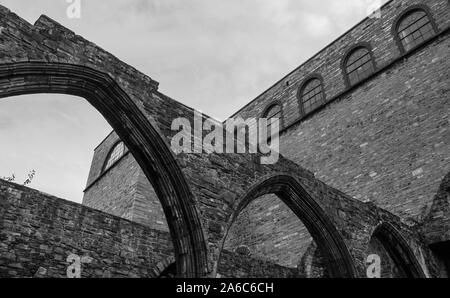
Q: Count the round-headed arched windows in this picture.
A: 5